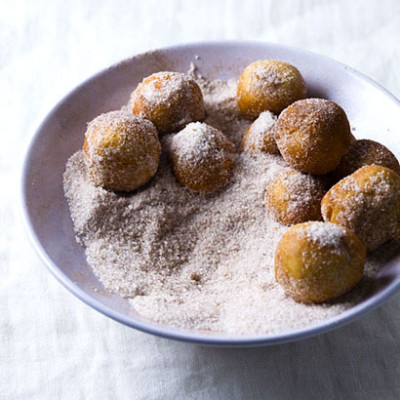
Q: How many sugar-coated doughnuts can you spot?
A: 10